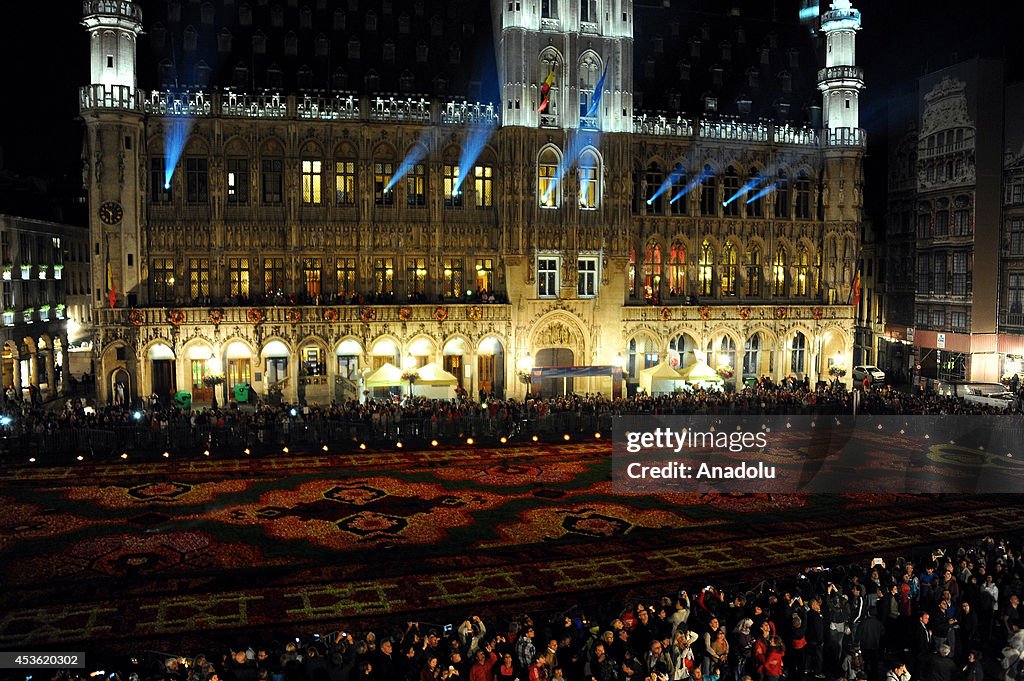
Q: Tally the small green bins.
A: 2